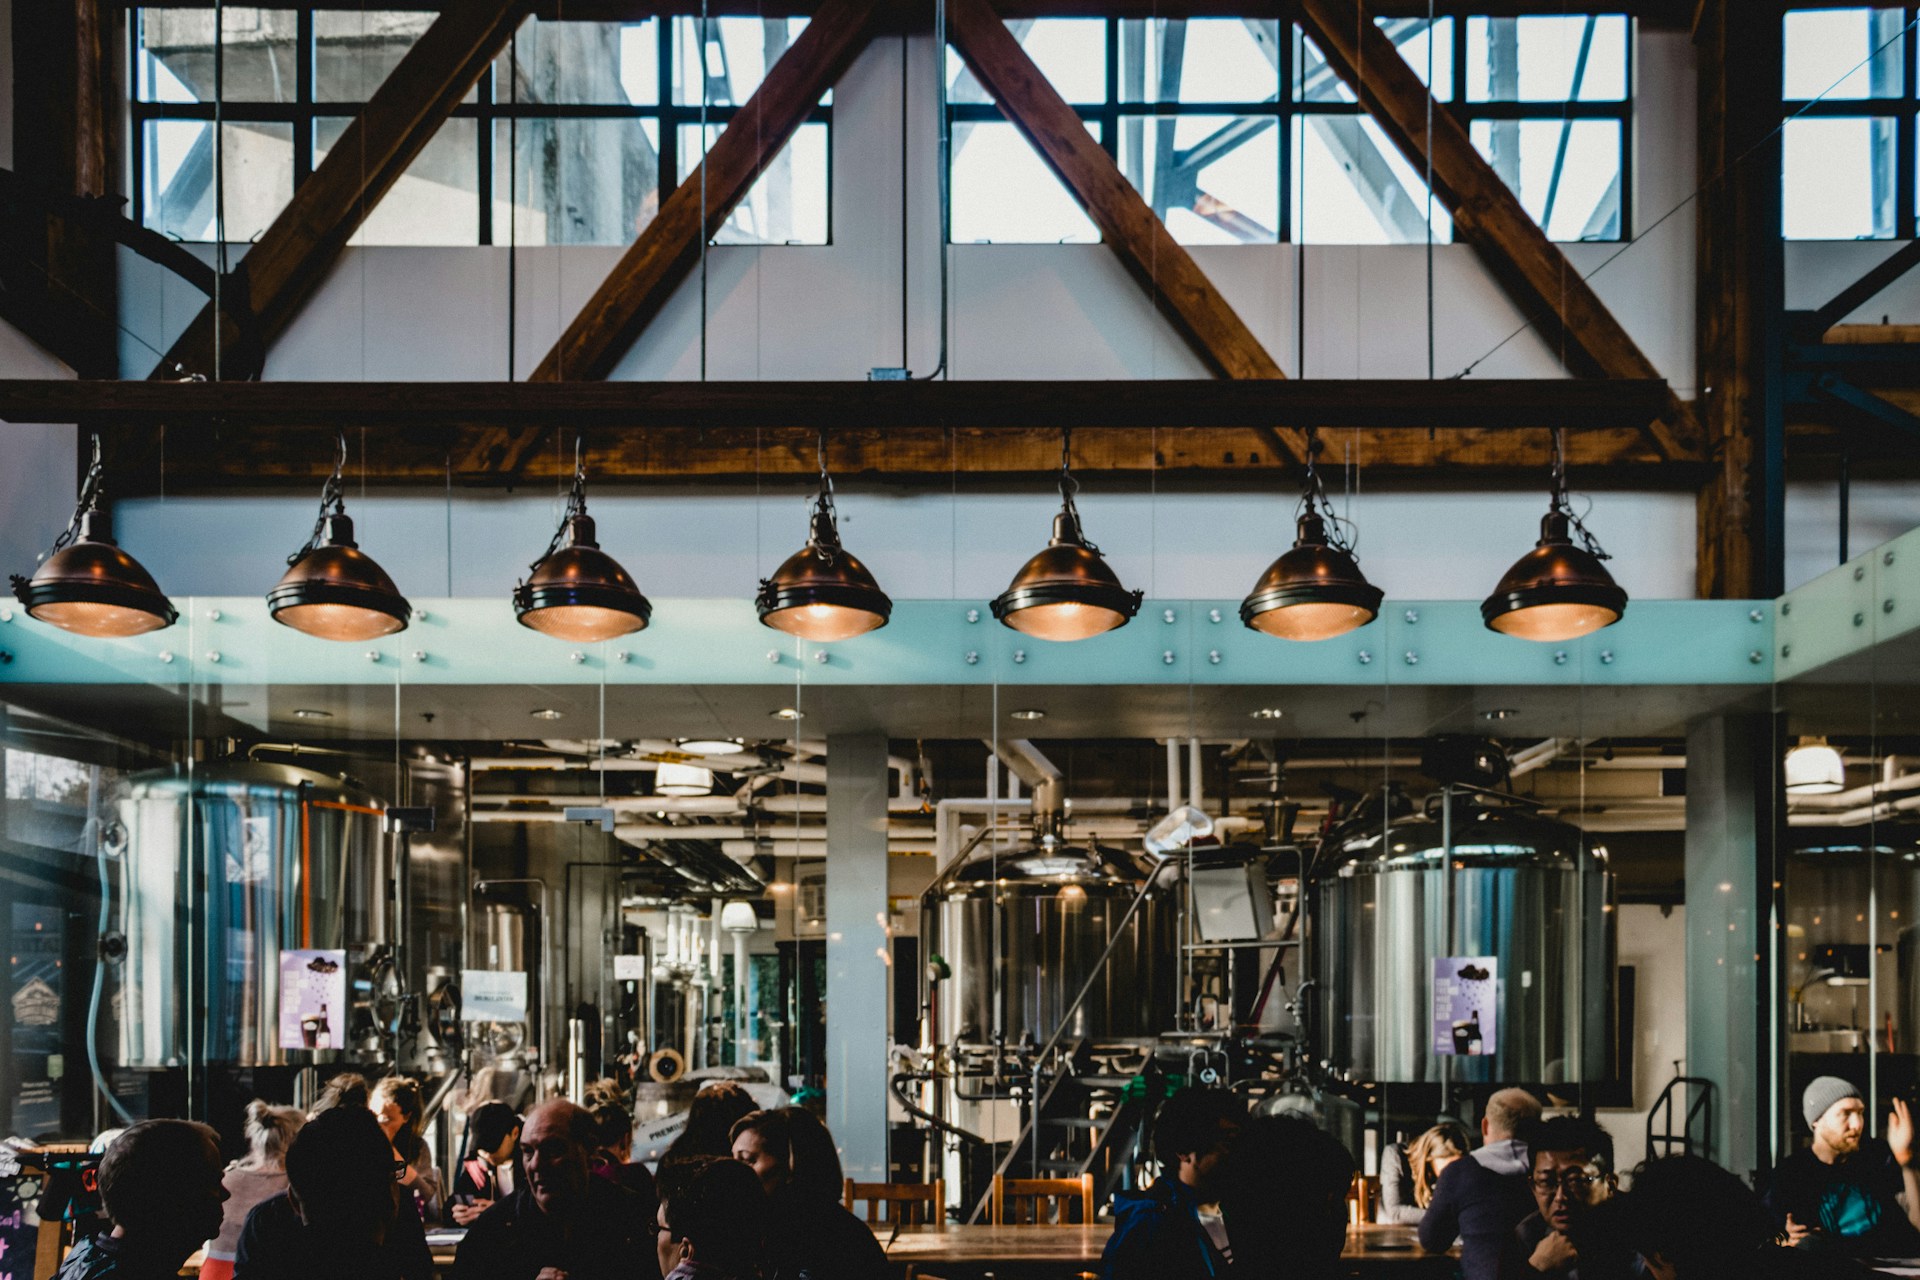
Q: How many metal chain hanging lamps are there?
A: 7